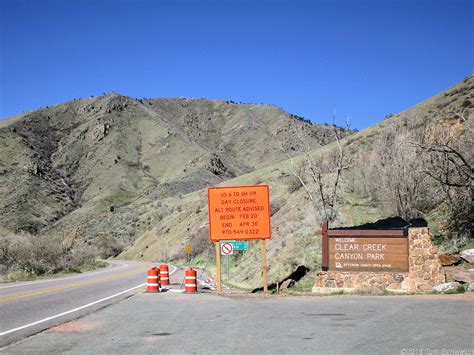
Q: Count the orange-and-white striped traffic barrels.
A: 3